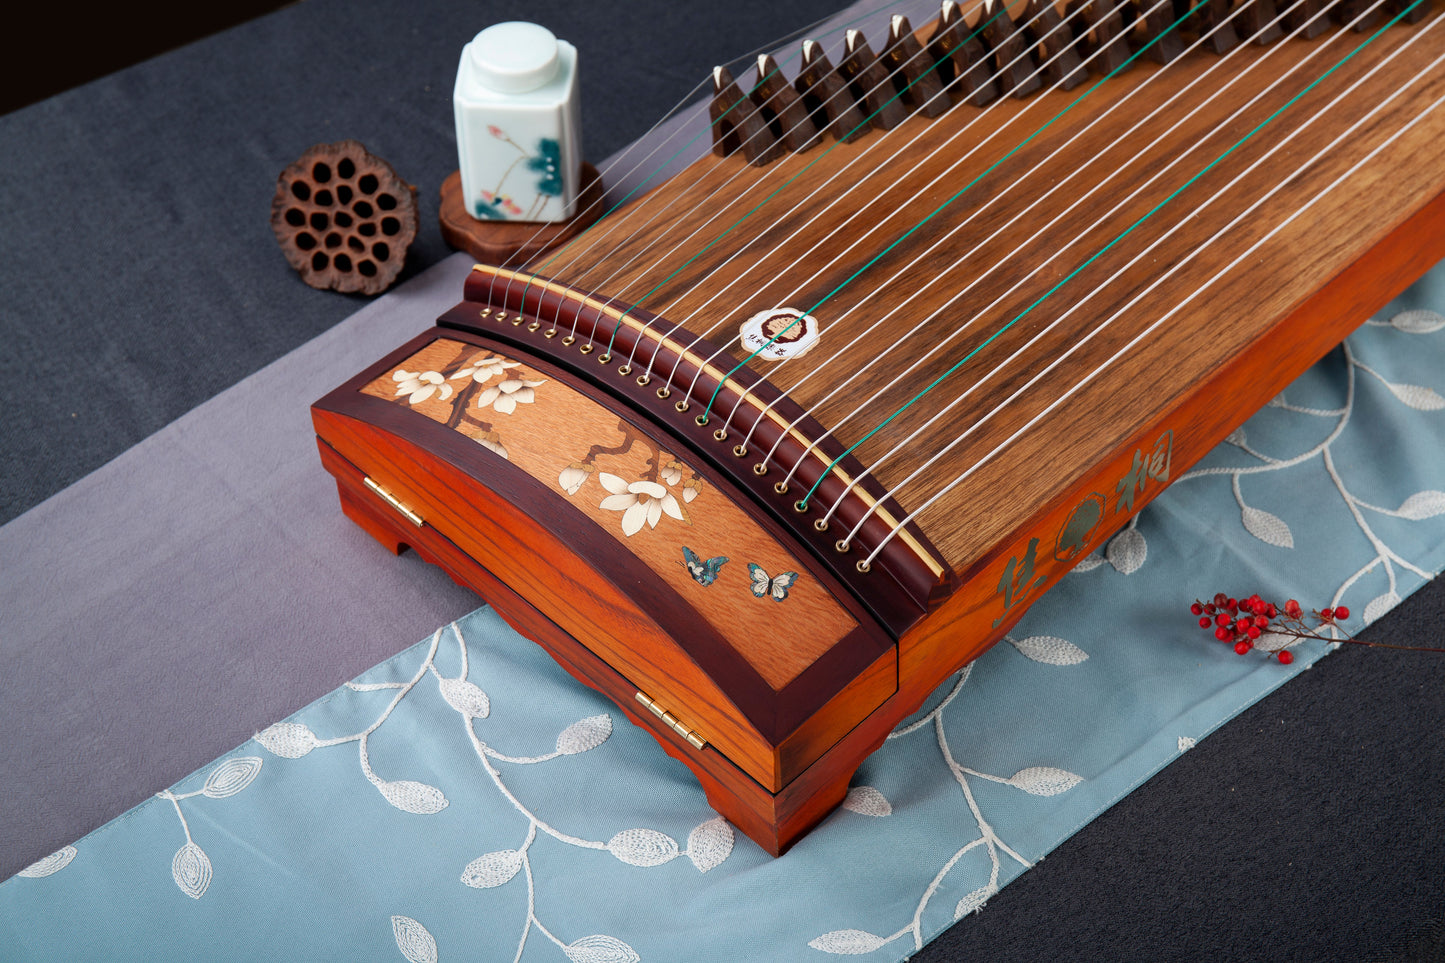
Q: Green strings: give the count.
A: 4